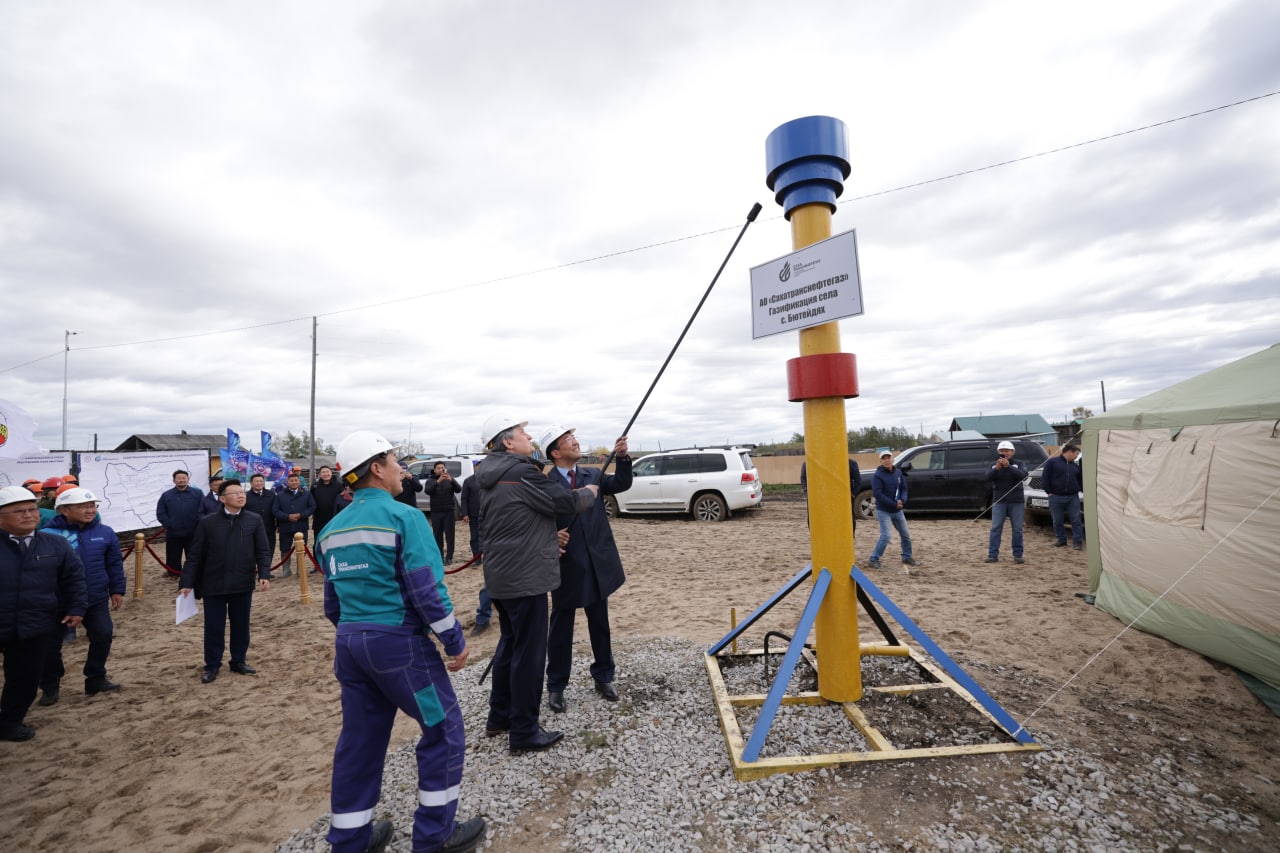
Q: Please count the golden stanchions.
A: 2